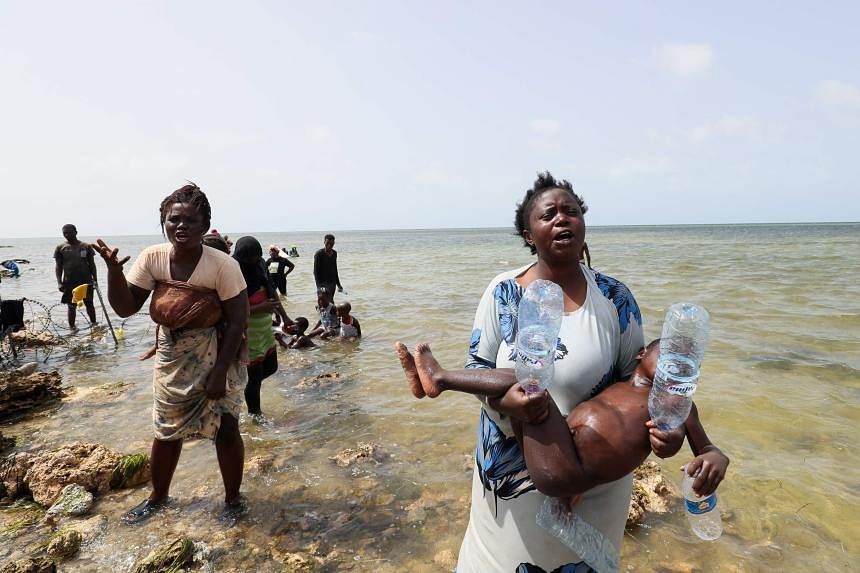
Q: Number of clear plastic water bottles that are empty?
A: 4